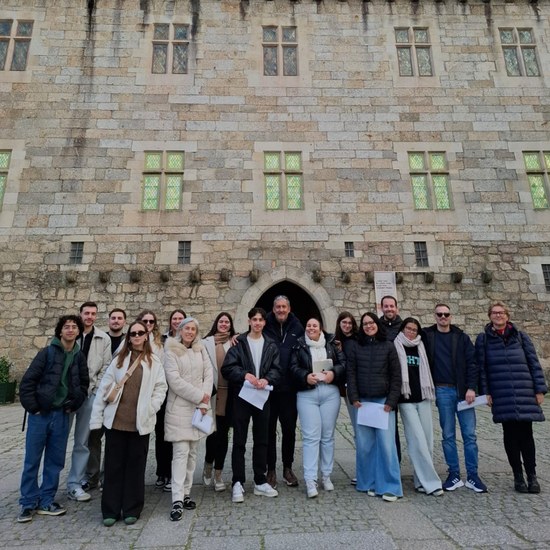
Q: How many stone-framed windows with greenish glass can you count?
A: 5